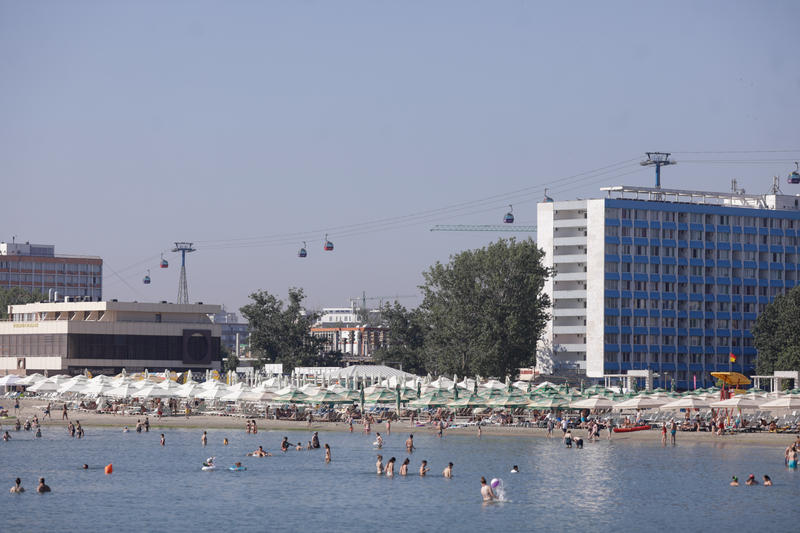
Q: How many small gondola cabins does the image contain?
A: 7